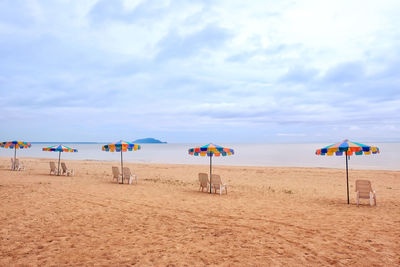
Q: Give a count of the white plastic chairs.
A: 9